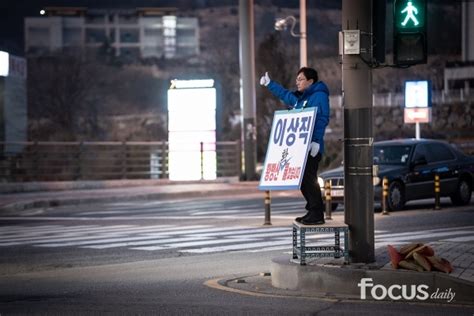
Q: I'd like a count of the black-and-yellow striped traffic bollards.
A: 4